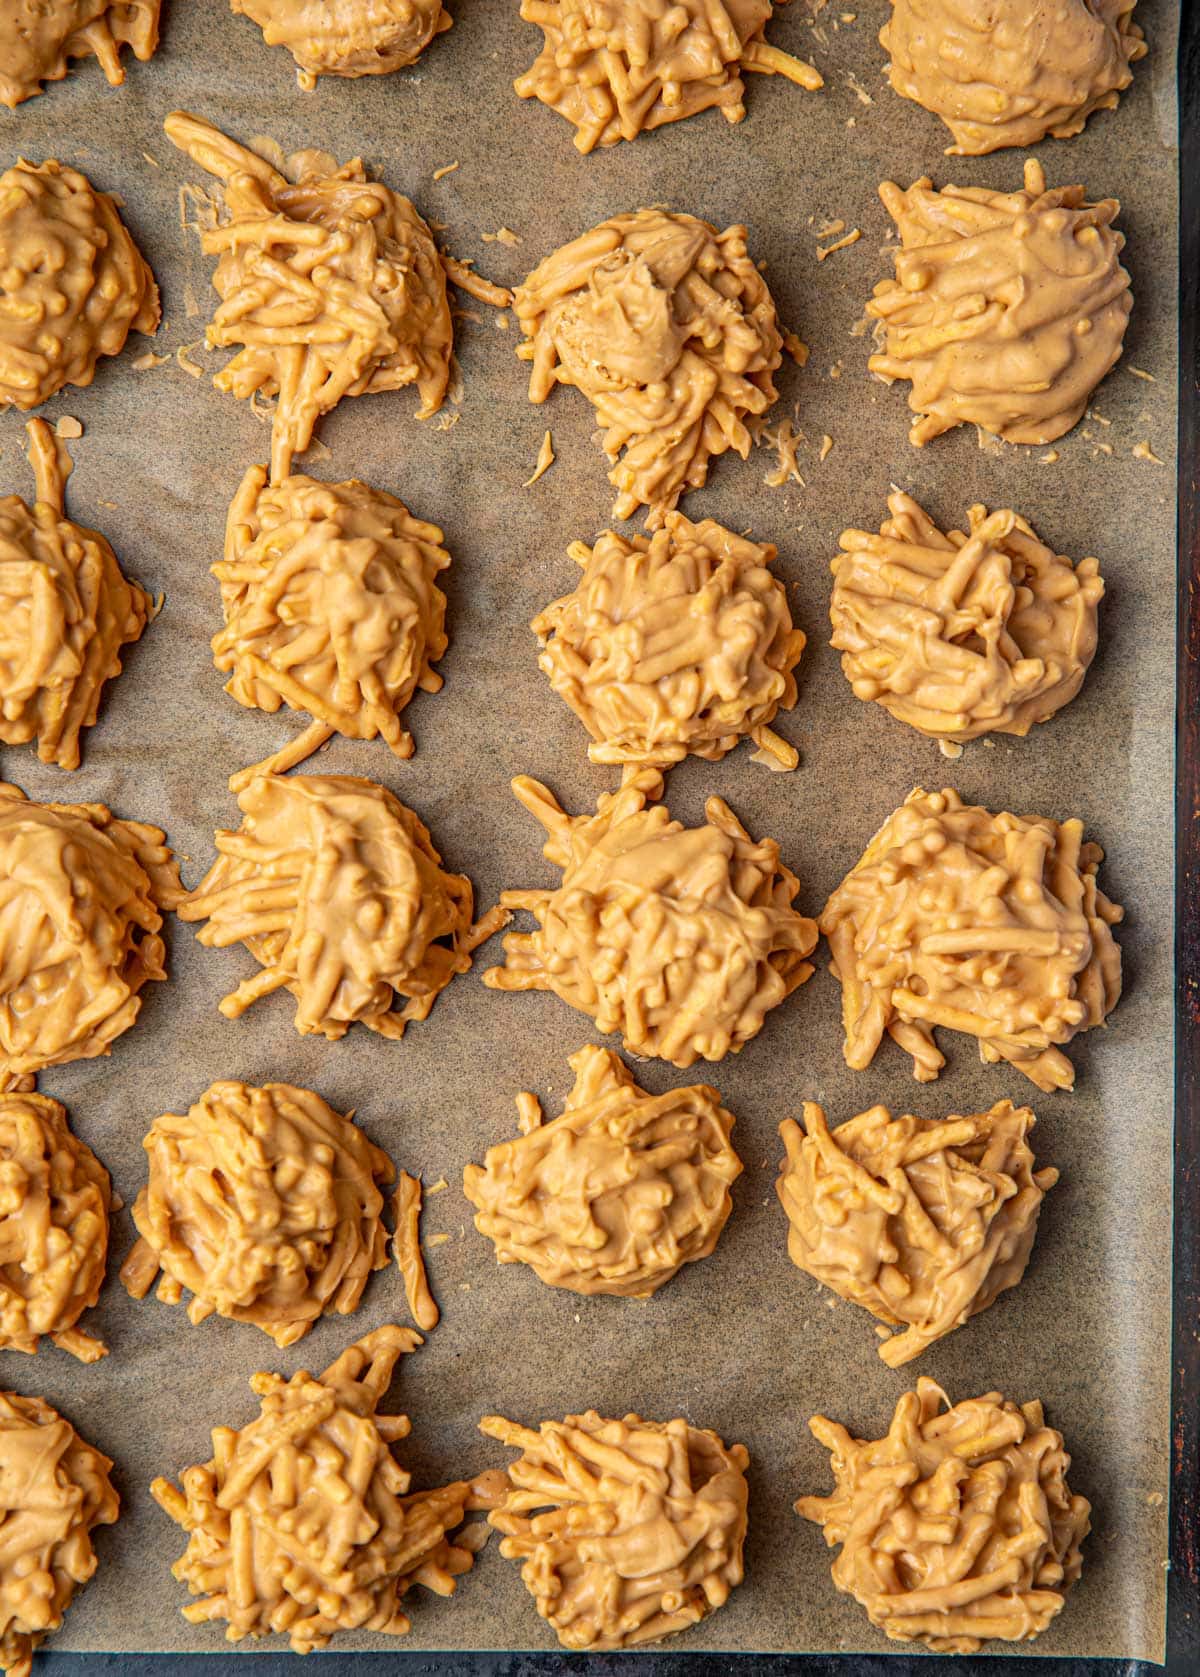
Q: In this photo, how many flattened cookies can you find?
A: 0